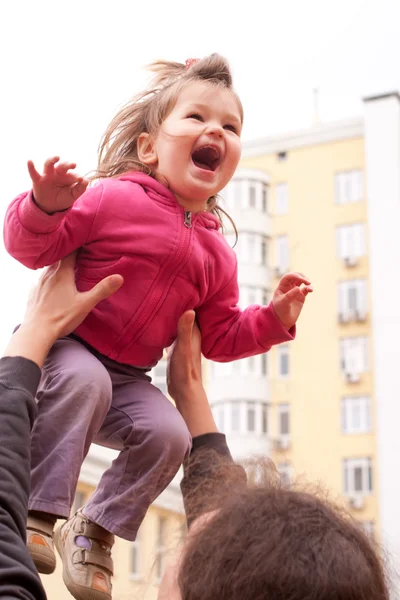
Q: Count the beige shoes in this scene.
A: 2